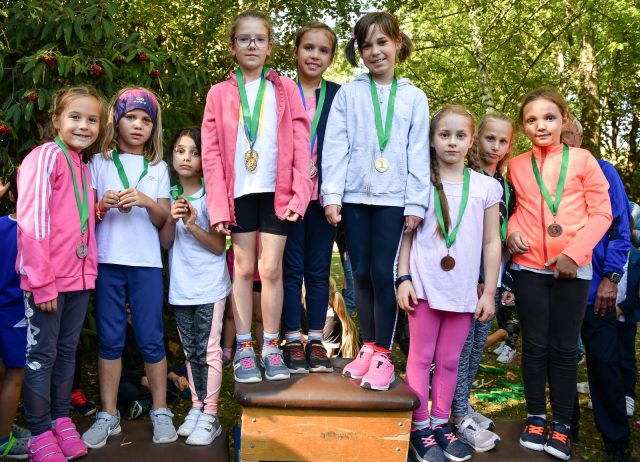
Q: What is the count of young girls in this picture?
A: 9